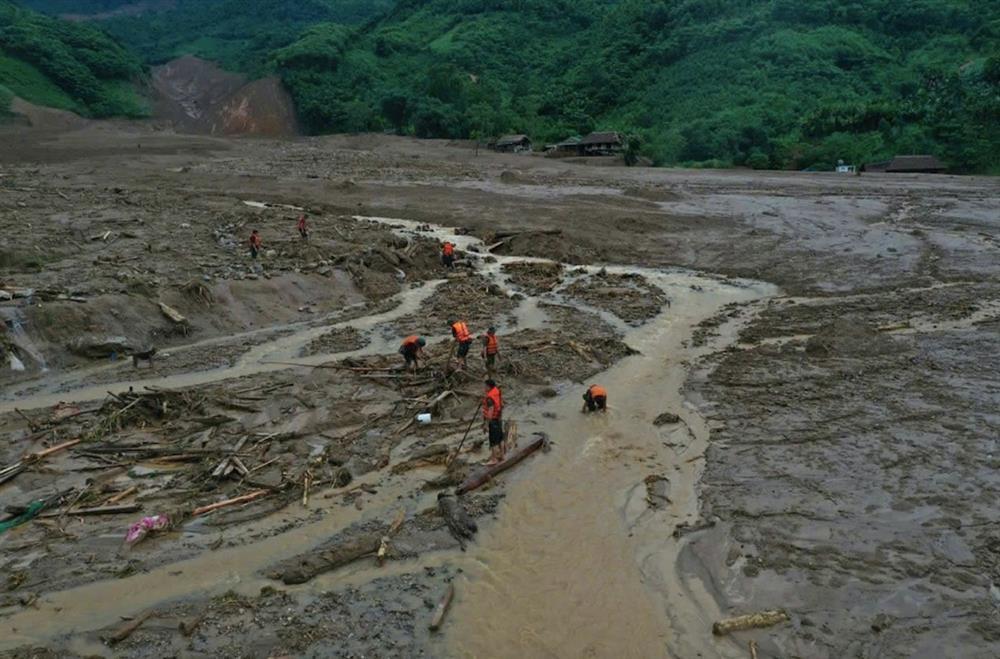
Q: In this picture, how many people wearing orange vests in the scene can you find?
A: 8